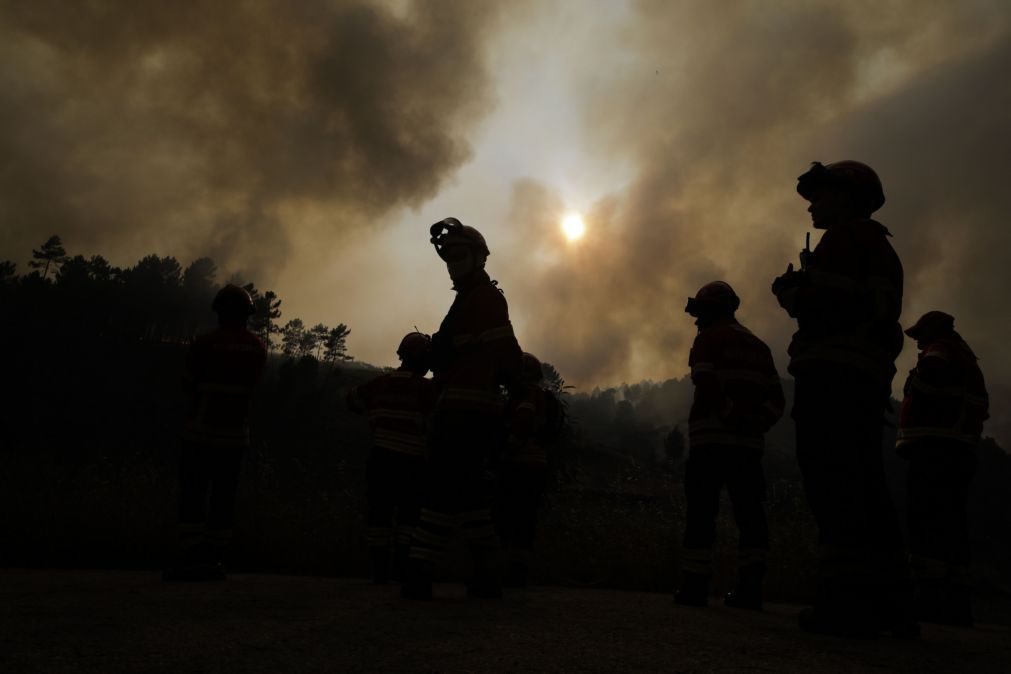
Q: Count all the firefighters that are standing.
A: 7